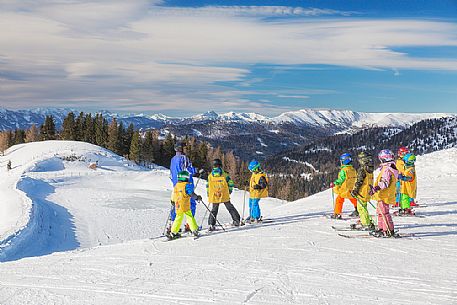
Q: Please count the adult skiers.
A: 1